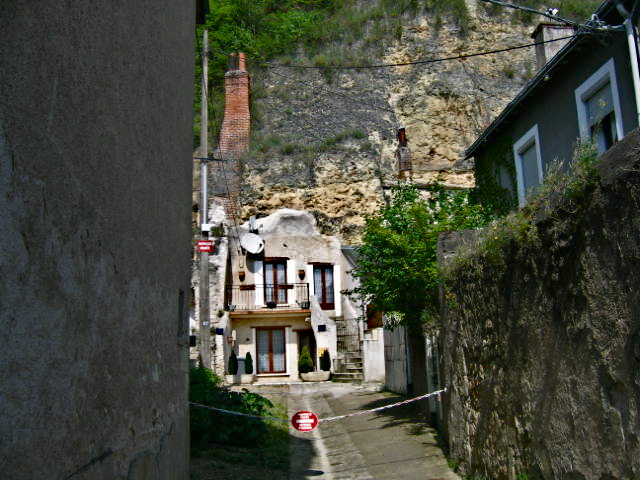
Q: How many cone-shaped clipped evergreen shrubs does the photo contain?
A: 4